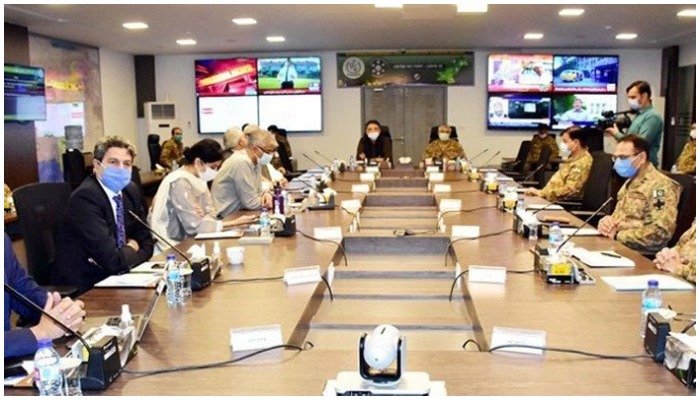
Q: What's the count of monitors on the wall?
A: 9